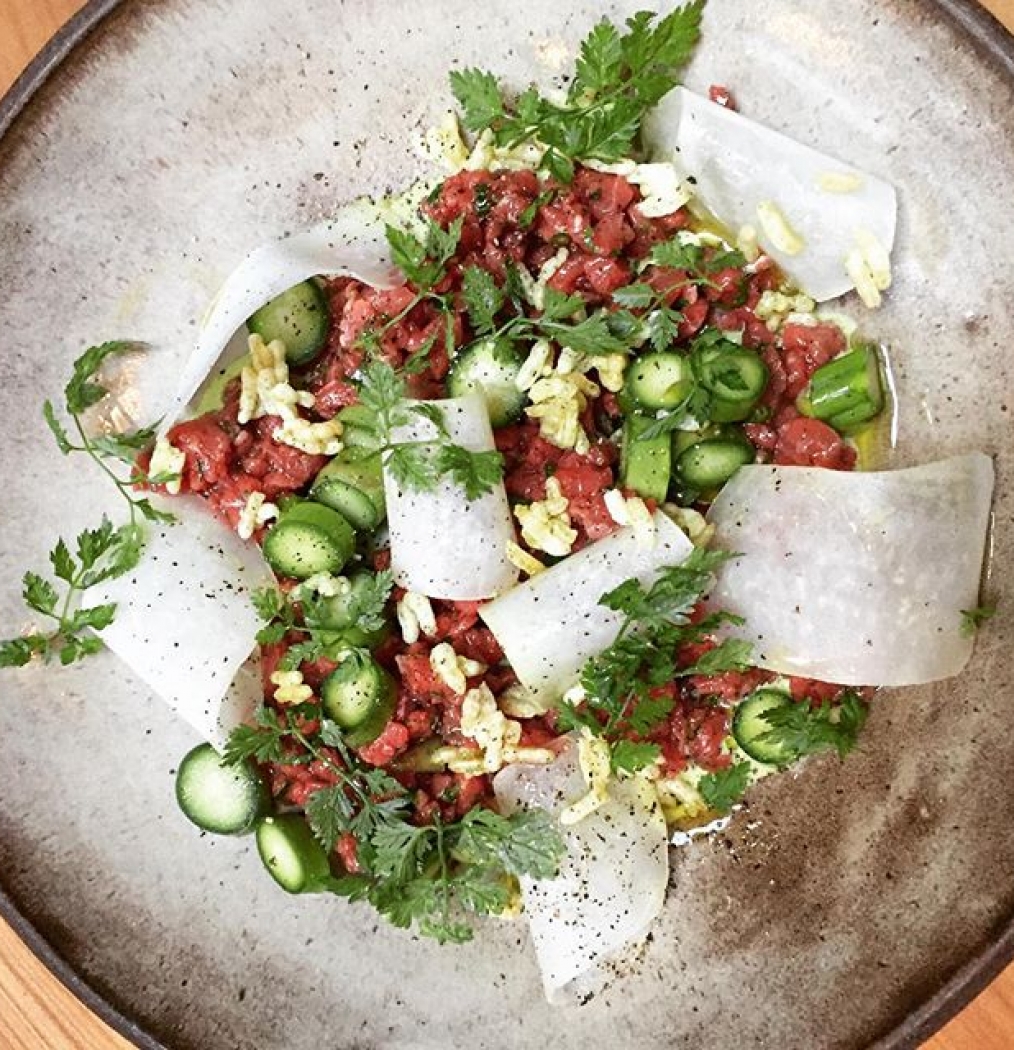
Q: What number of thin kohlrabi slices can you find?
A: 7